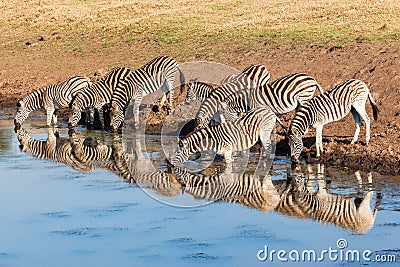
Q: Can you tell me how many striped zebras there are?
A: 8